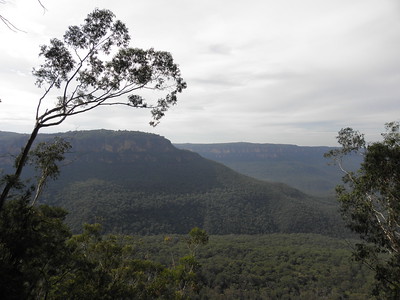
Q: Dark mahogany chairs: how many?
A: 0